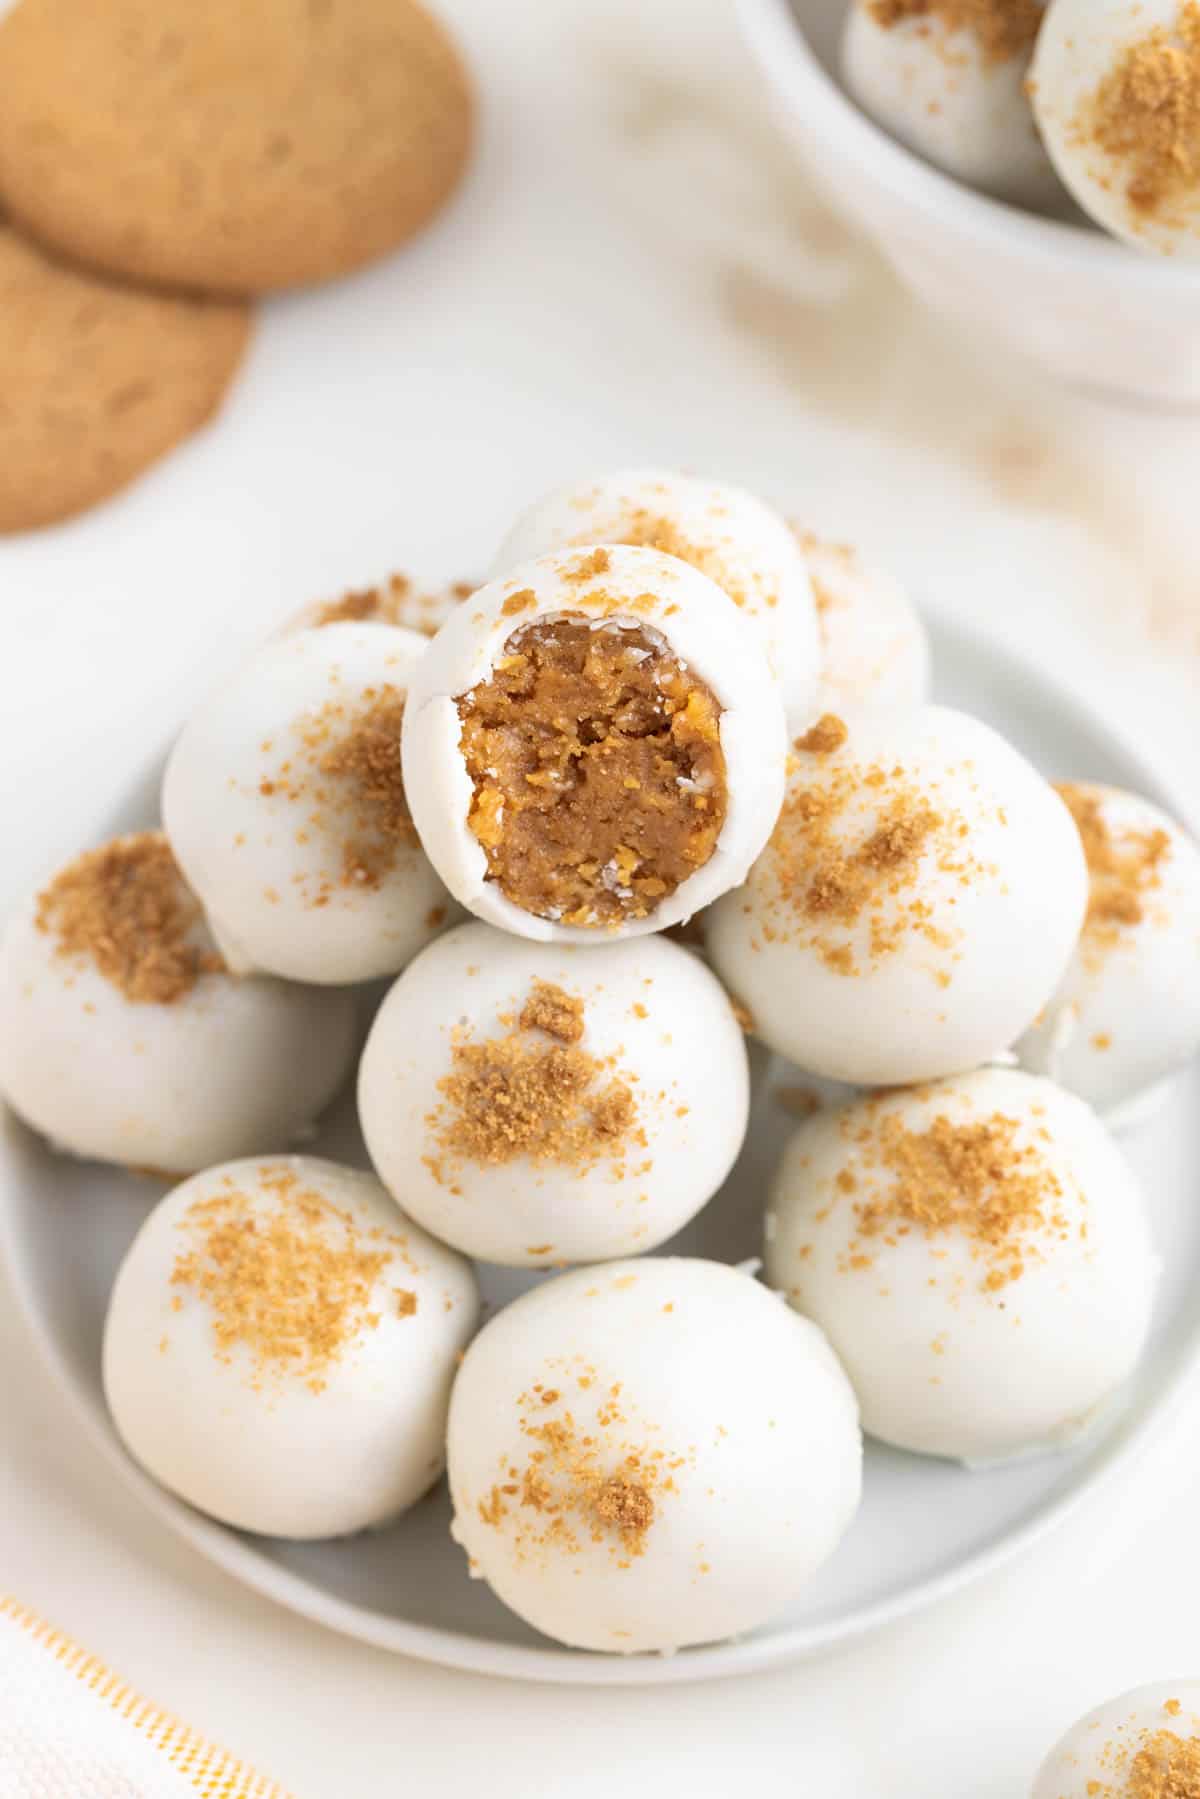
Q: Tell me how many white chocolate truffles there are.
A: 15